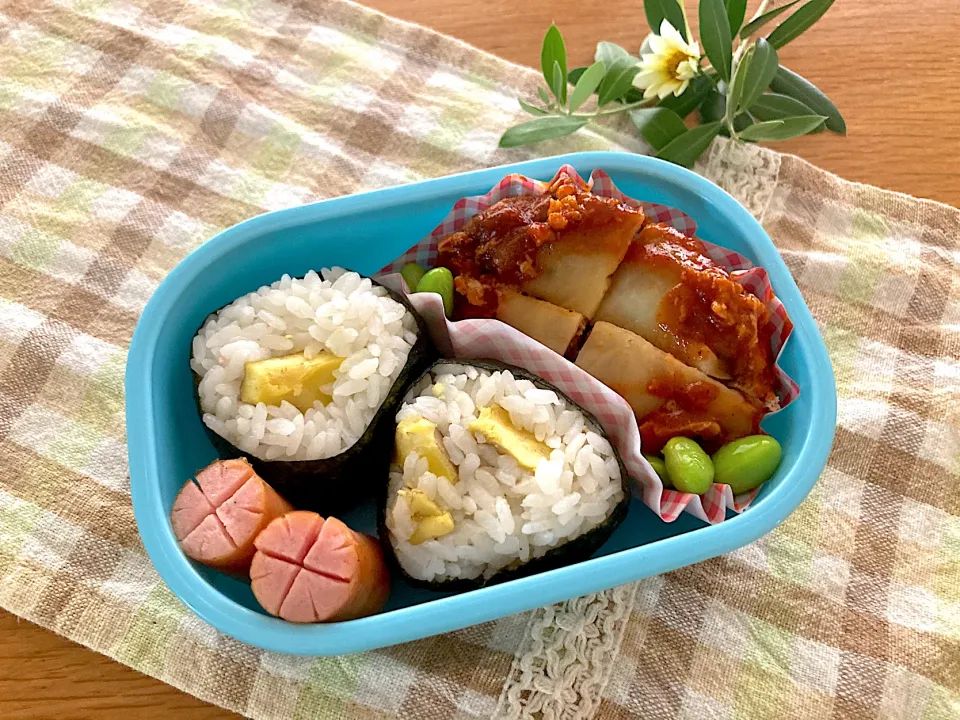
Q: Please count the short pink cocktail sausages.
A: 2